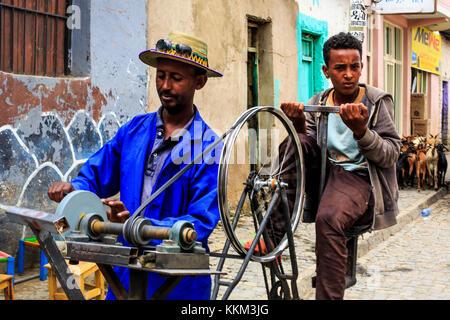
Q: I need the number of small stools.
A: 4